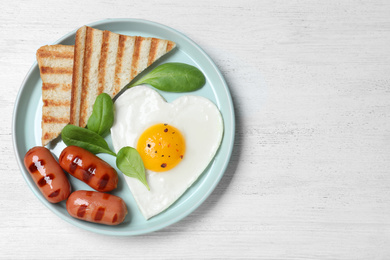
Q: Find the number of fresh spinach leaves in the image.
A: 4